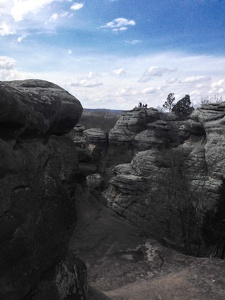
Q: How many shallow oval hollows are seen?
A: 1